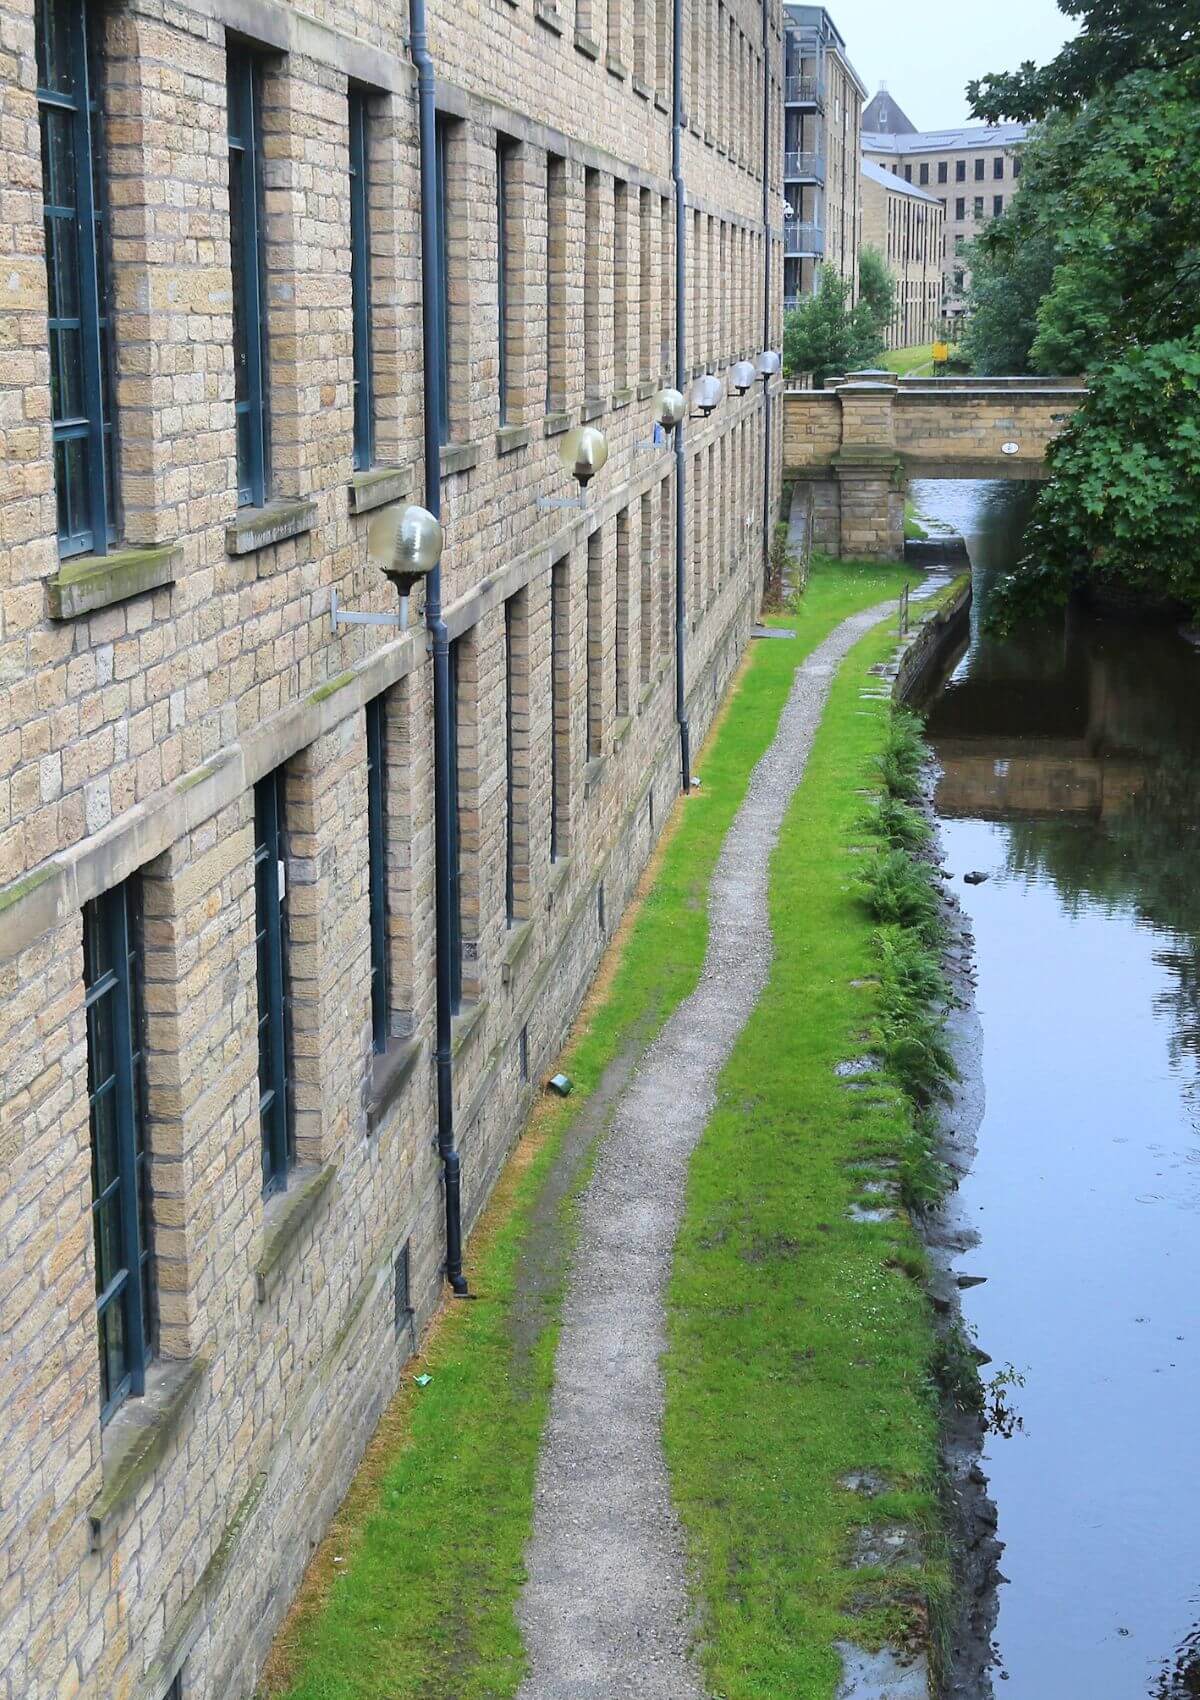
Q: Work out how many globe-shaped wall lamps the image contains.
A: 6